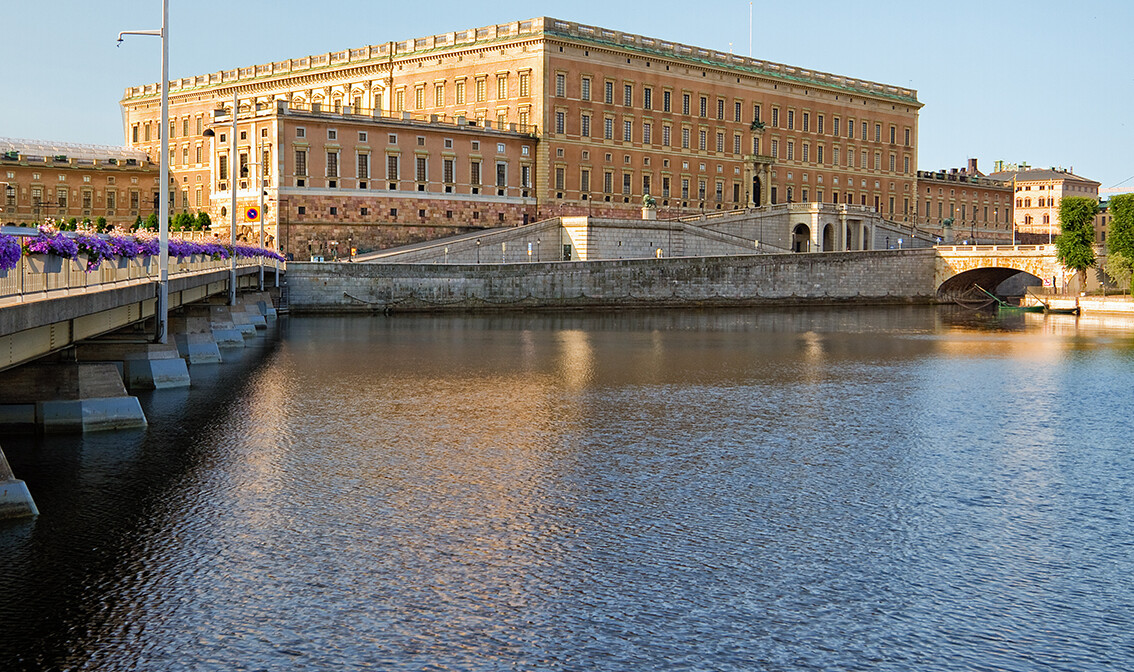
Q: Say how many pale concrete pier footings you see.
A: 8